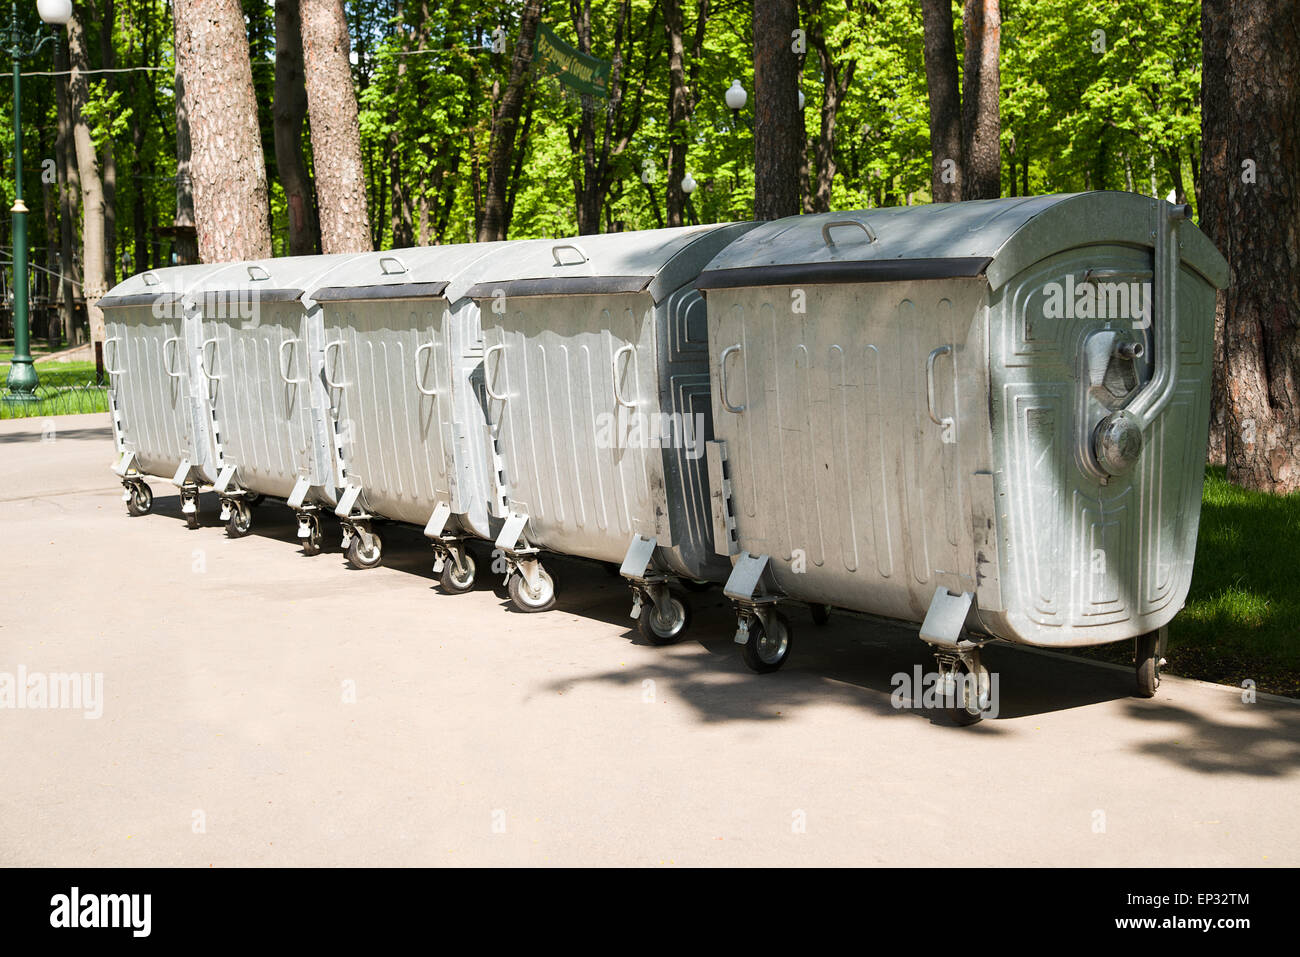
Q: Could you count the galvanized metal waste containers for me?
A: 5